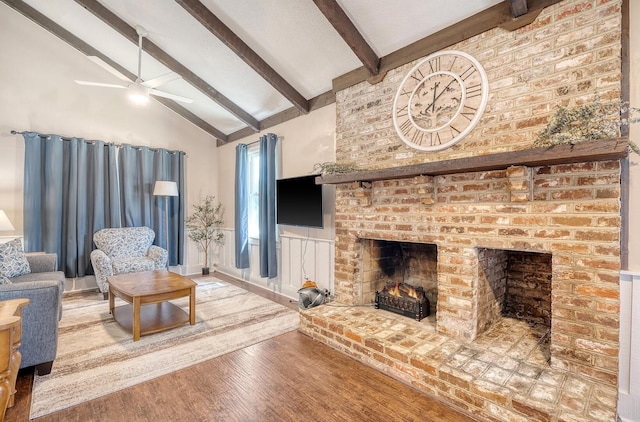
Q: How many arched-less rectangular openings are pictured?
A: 2